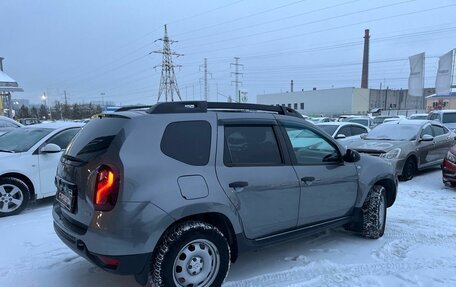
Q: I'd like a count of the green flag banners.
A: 0